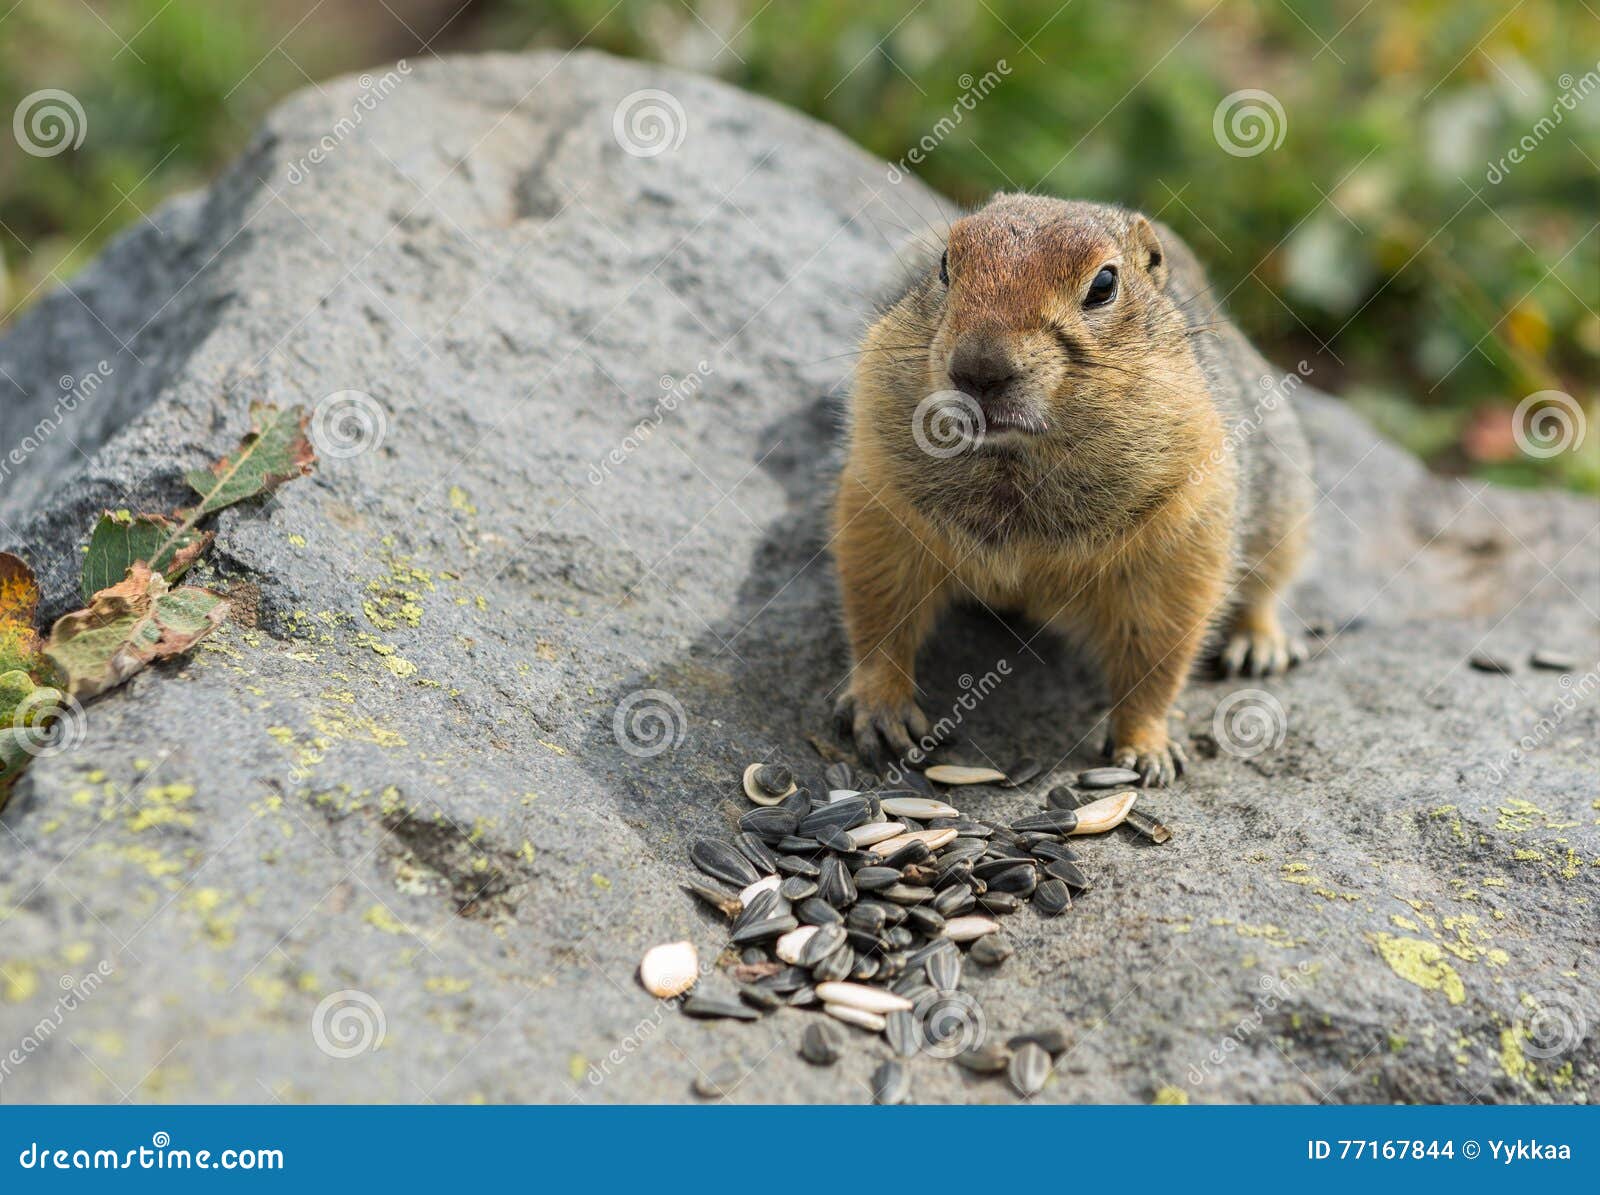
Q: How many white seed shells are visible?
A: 13